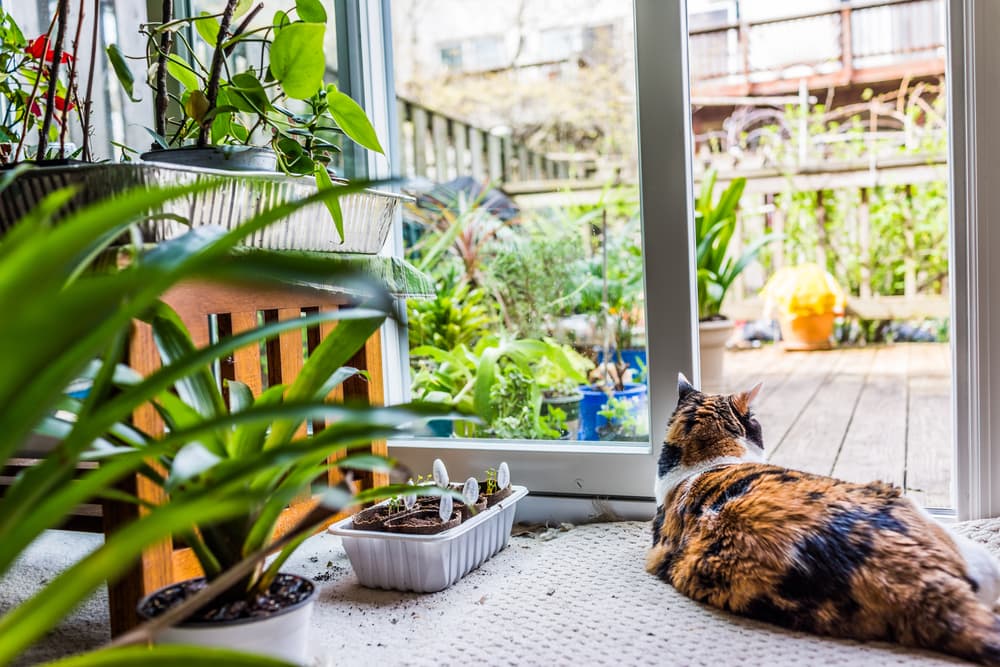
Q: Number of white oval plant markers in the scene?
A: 5